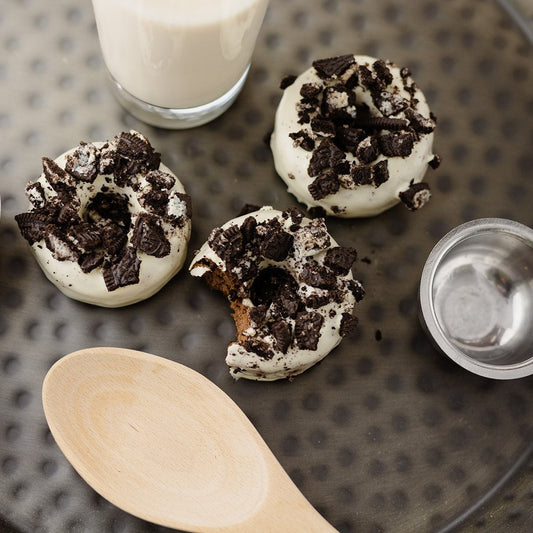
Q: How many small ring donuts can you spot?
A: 3